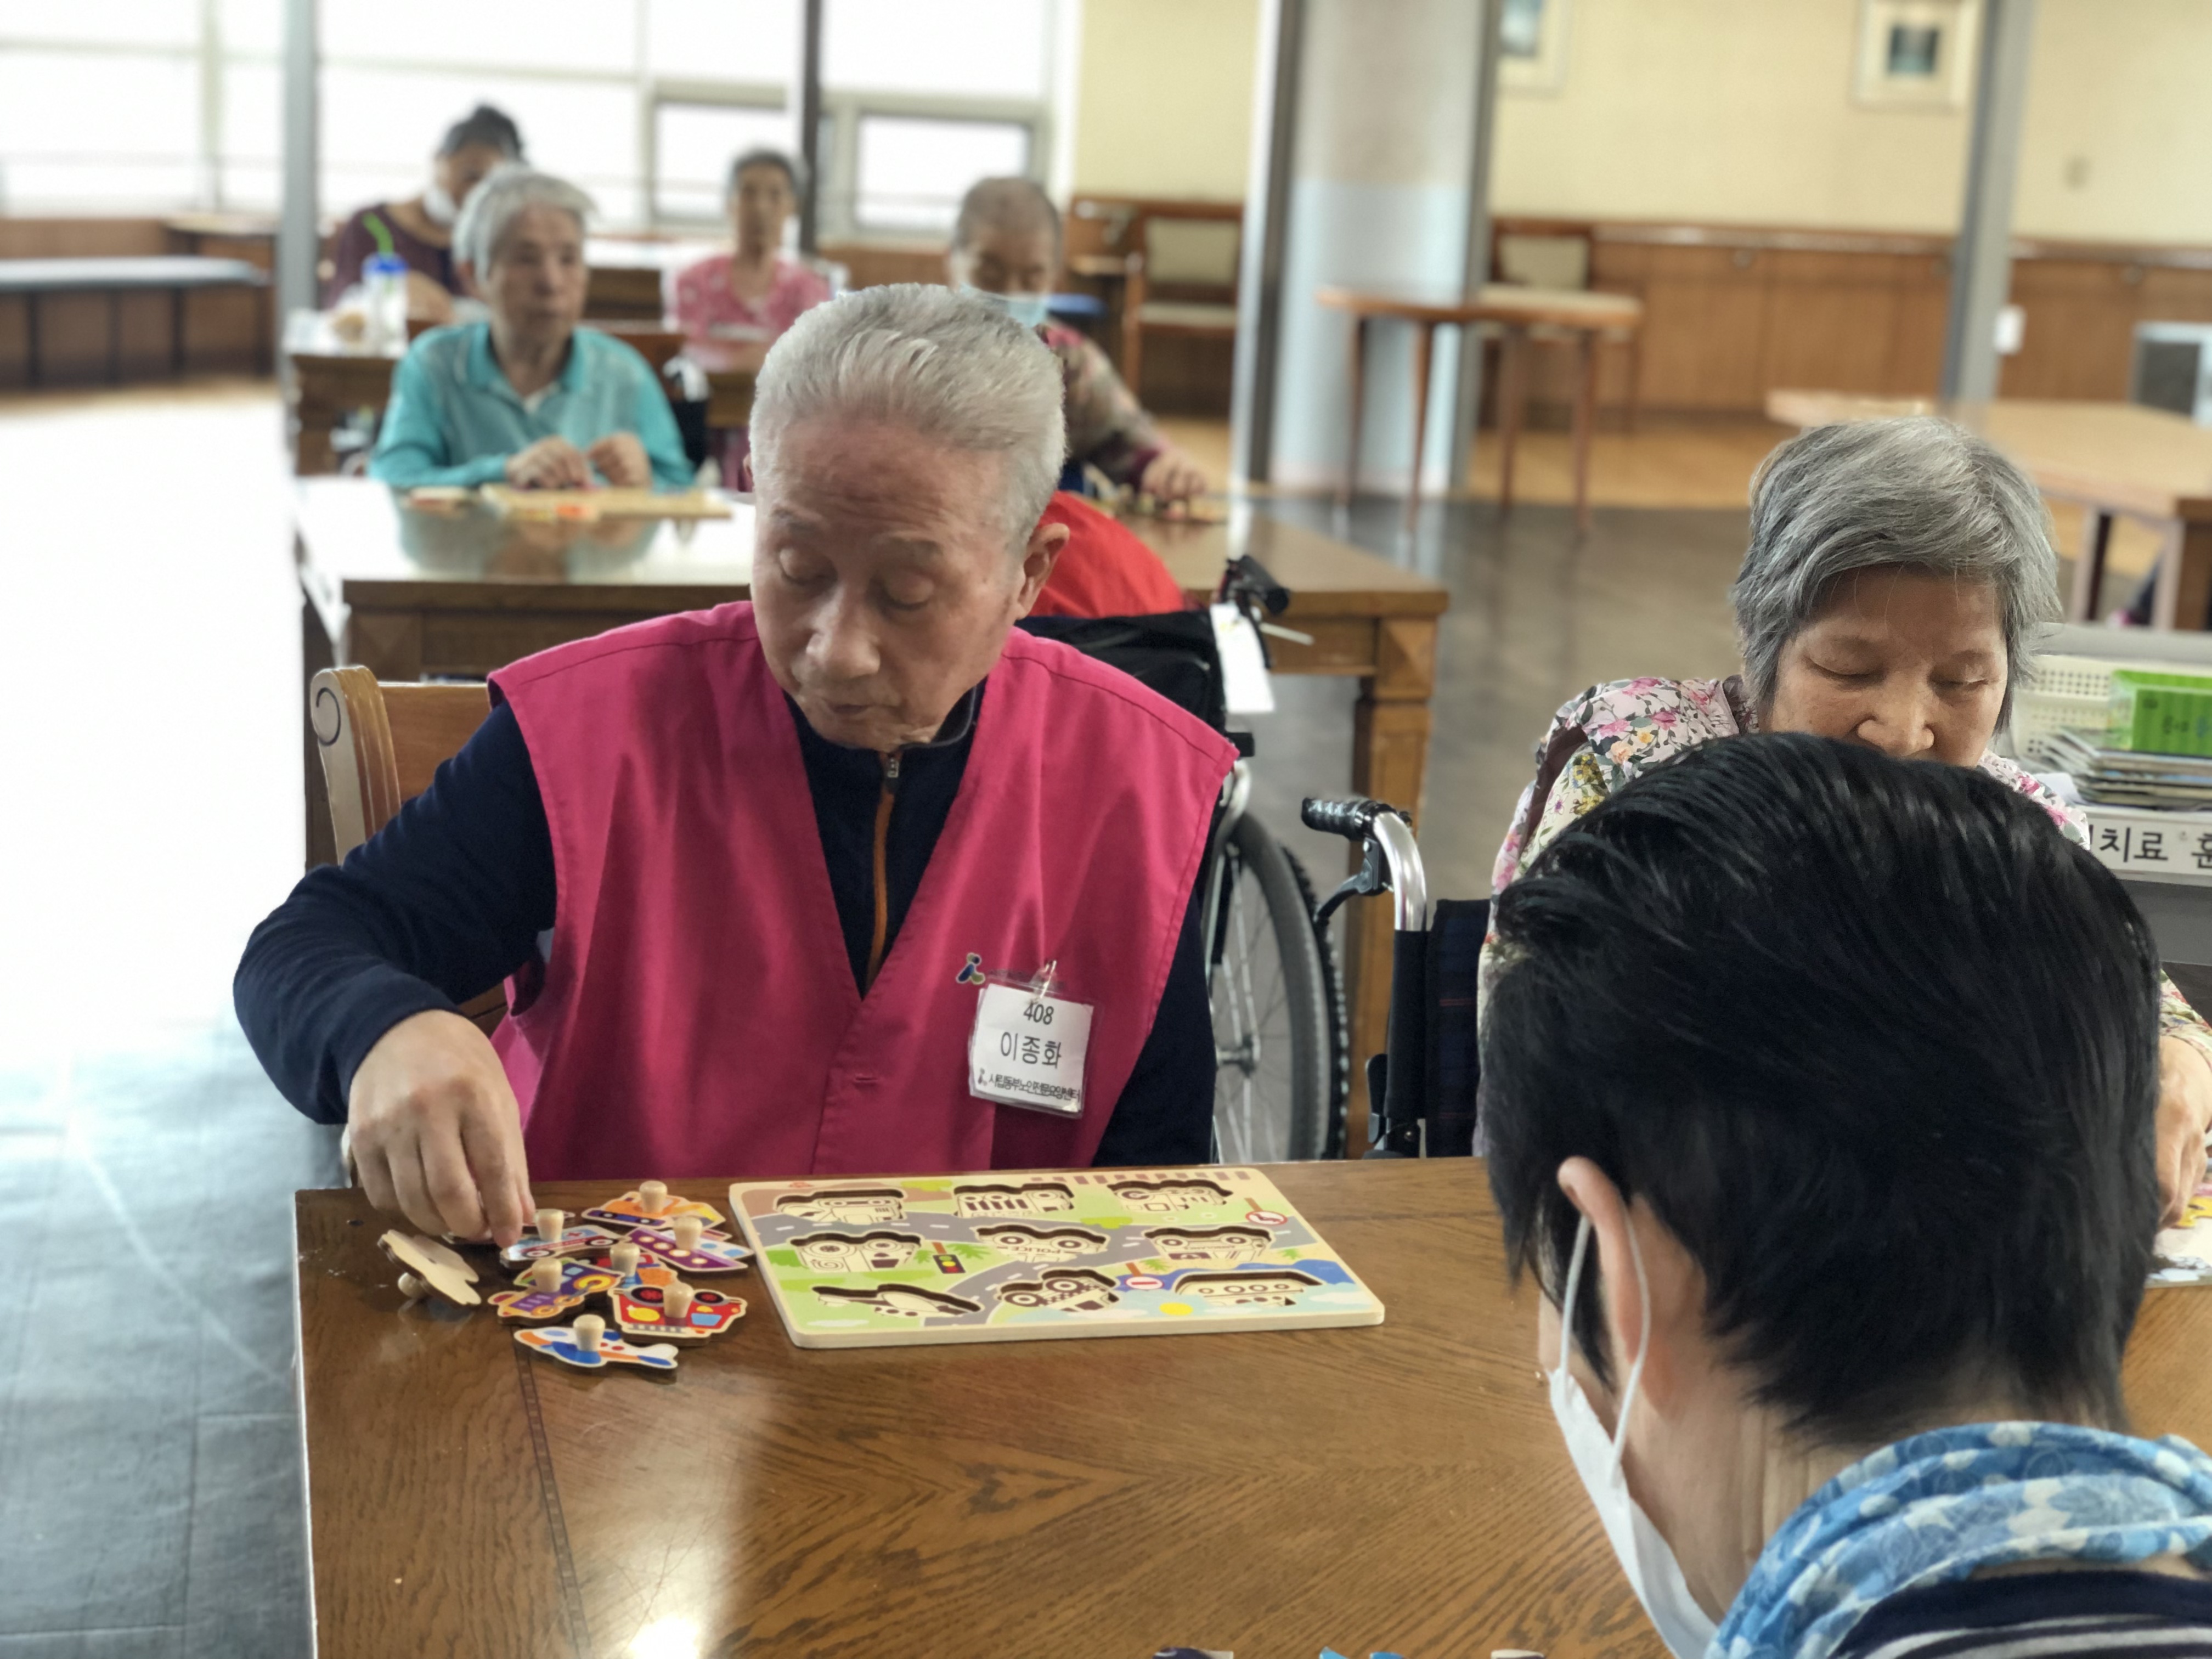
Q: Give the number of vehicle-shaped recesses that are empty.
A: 9